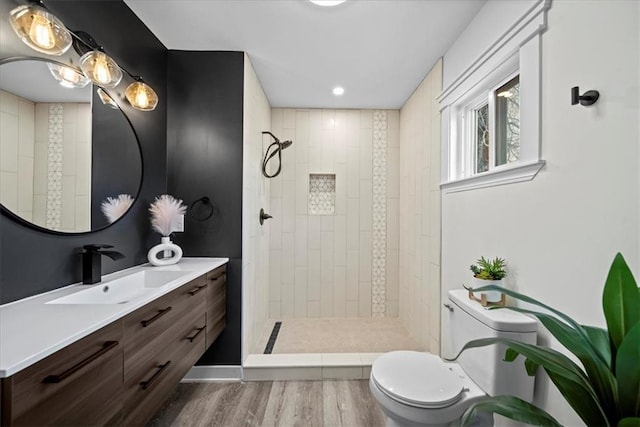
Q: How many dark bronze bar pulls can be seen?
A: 6